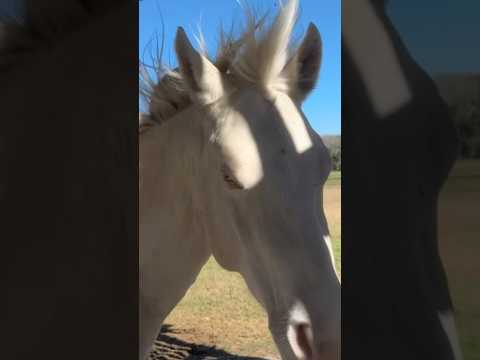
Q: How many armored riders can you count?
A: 0